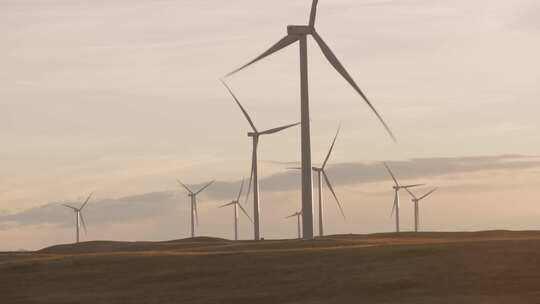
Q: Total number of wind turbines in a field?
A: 9